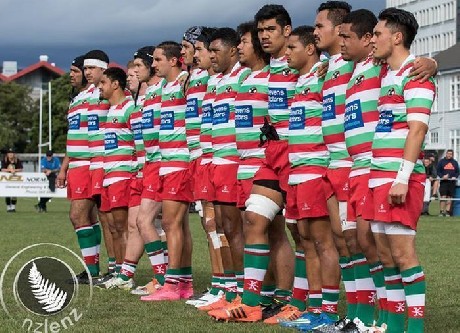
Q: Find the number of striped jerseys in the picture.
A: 15